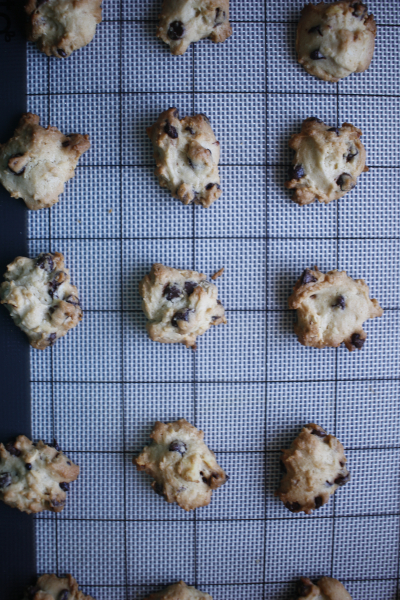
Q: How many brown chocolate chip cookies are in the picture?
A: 15